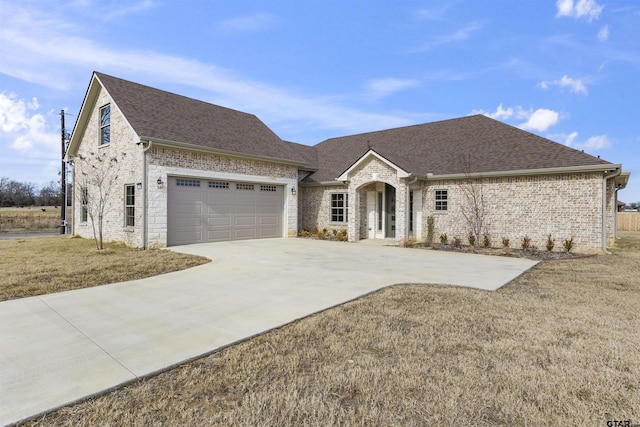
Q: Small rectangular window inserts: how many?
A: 4